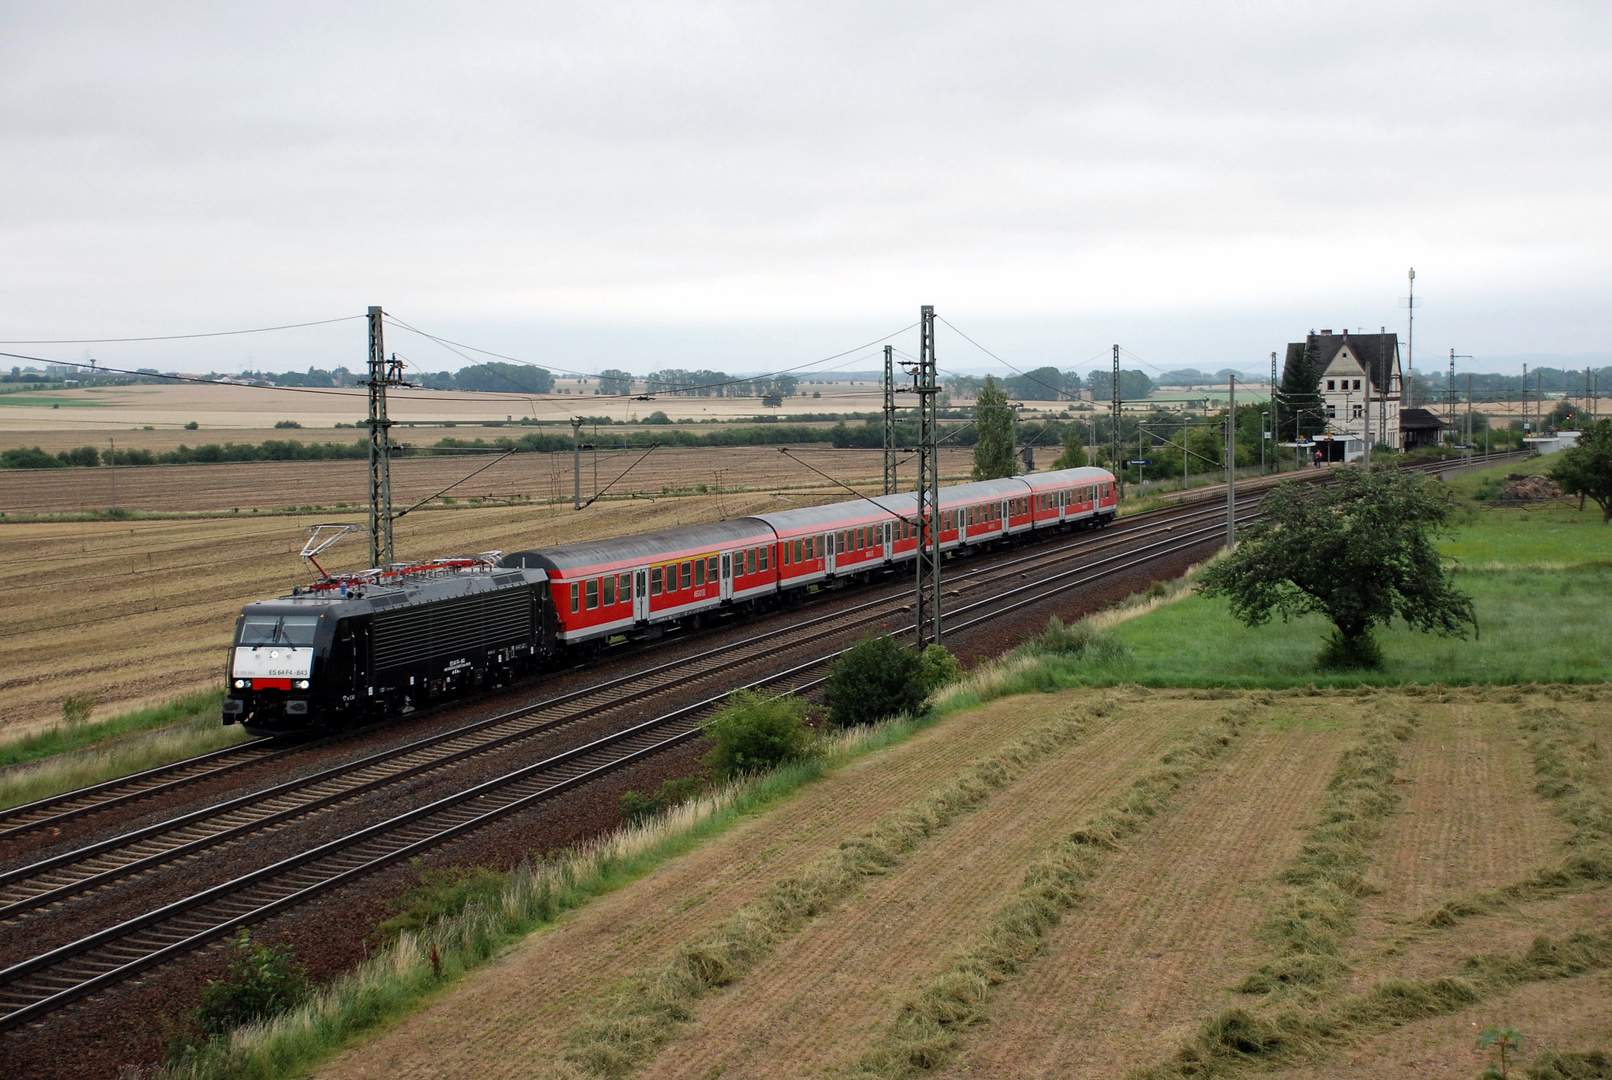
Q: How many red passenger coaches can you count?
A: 4